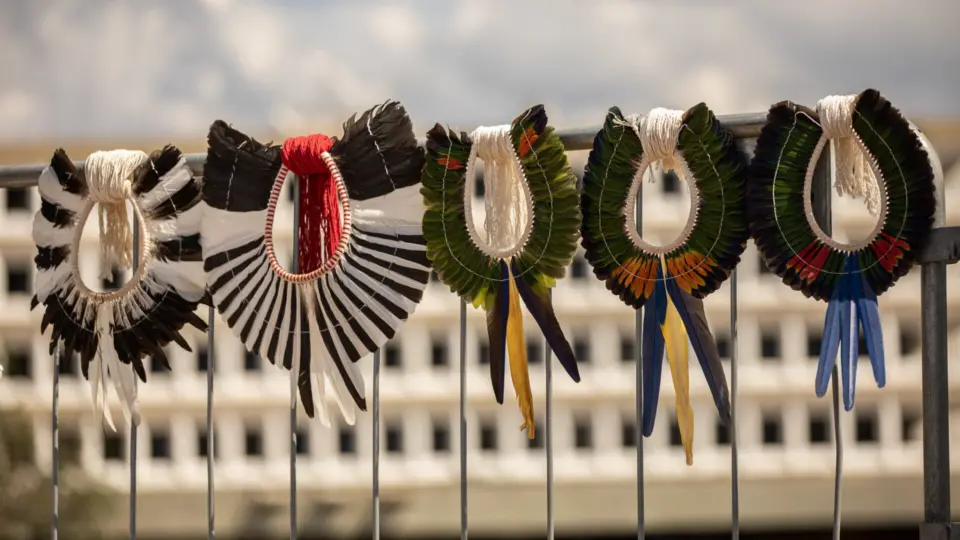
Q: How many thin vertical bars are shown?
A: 10